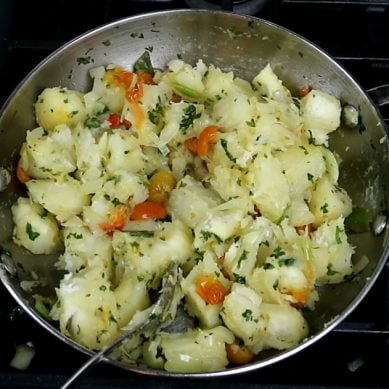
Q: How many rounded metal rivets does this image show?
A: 4